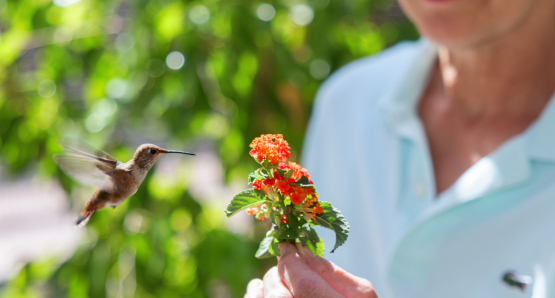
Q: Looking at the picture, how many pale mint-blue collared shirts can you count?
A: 1